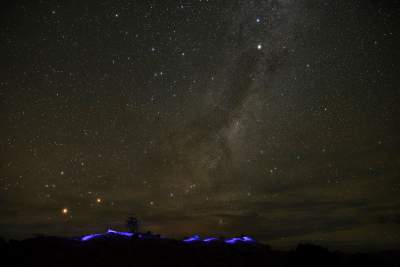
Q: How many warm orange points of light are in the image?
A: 2